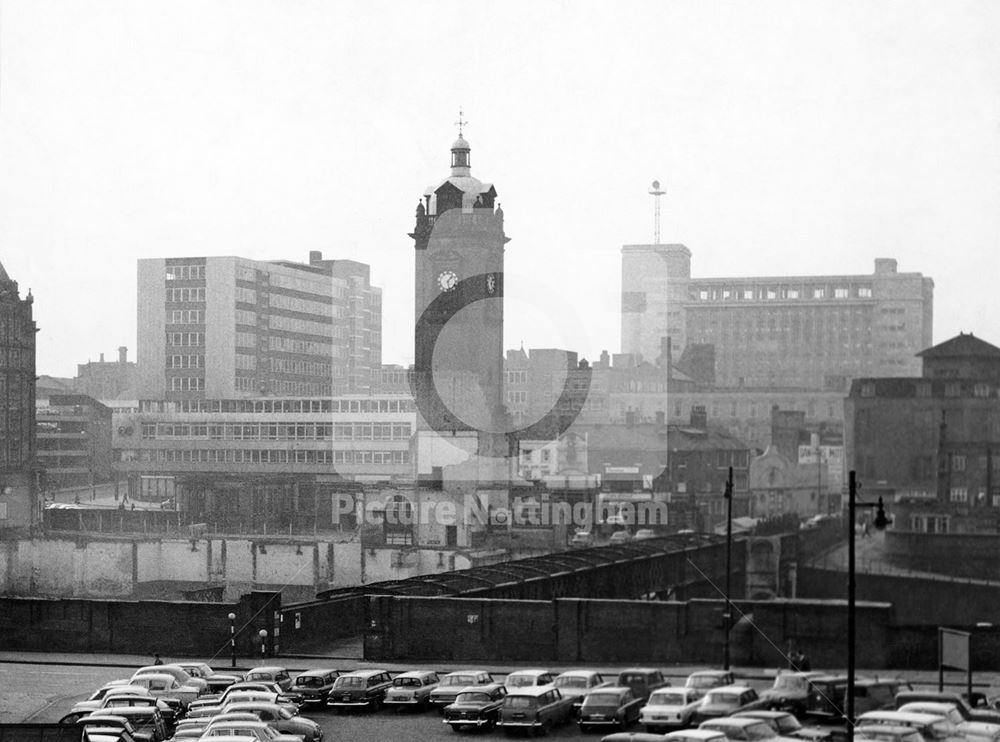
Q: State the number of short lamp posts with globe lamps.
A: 2